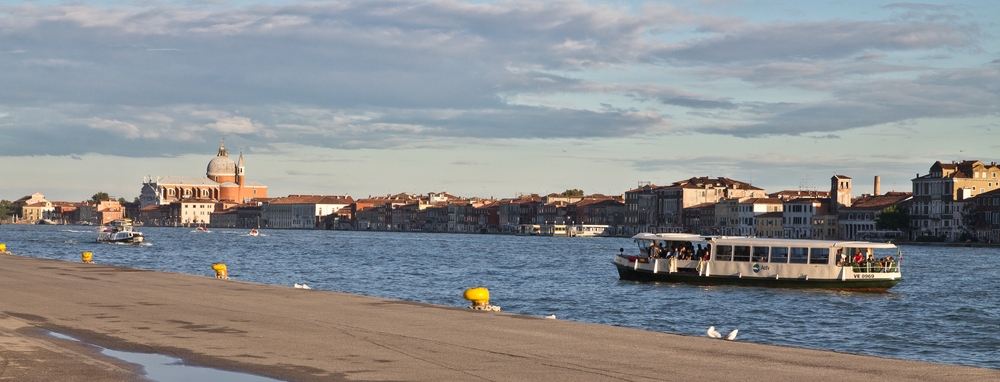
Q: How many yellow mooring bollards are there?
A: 4